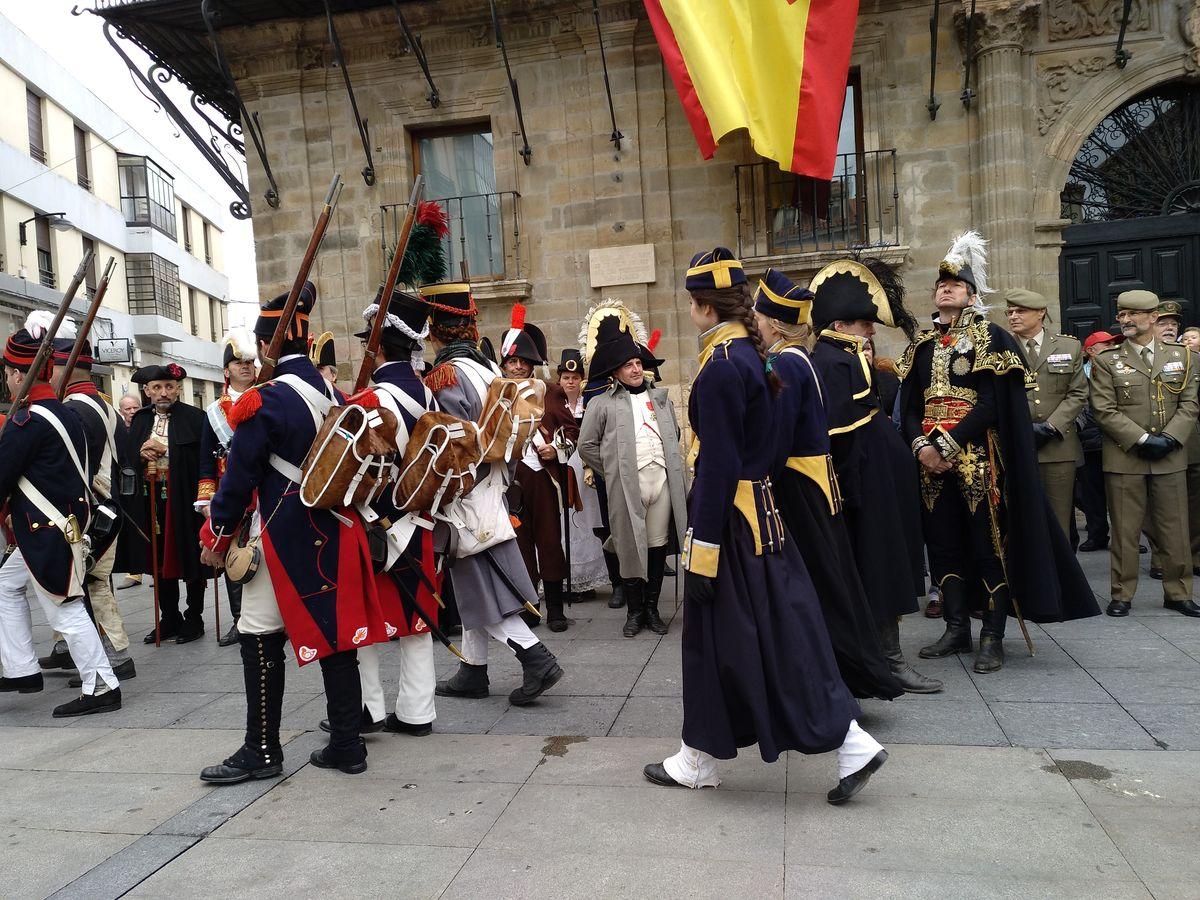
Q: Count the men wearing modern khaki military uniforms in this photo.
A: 3